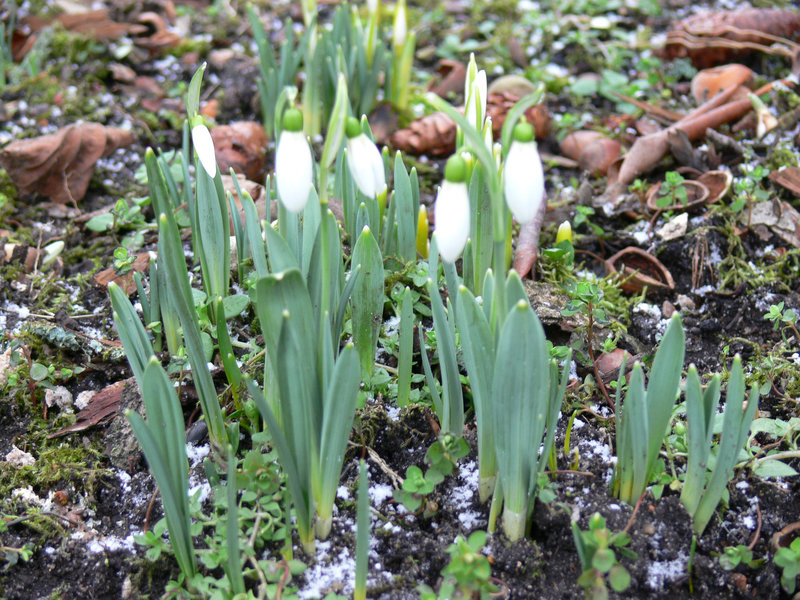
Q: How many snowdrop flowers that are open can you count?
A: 5